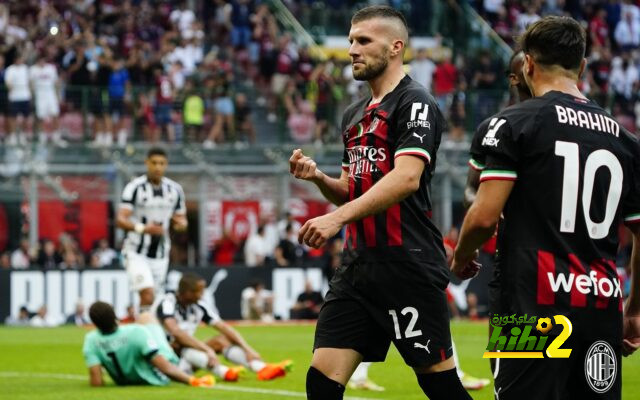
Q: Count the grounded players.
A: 2